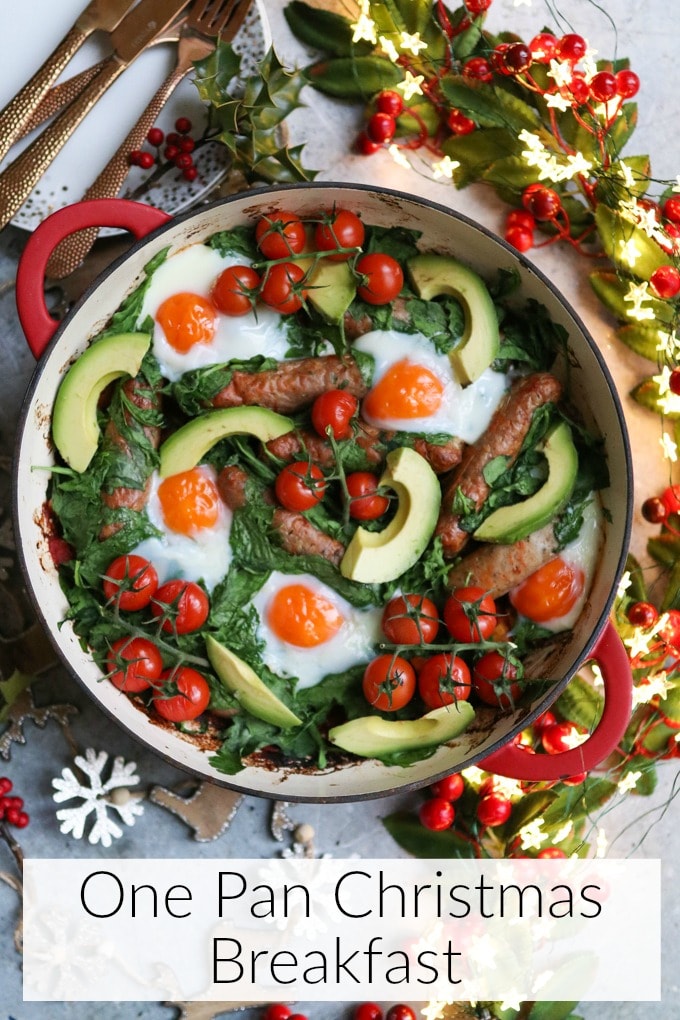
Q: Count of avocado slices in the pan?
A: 8